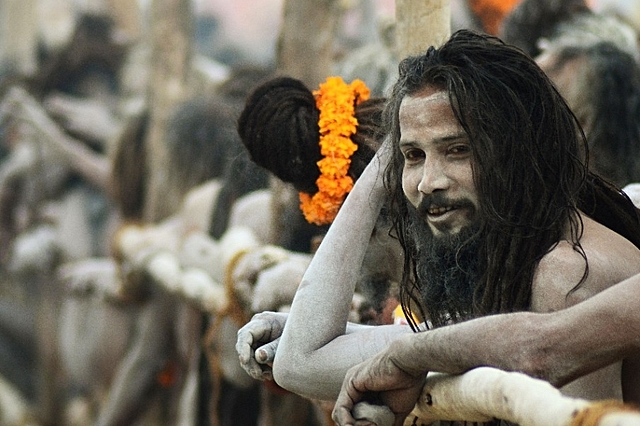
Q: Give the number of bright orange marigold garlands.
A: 1